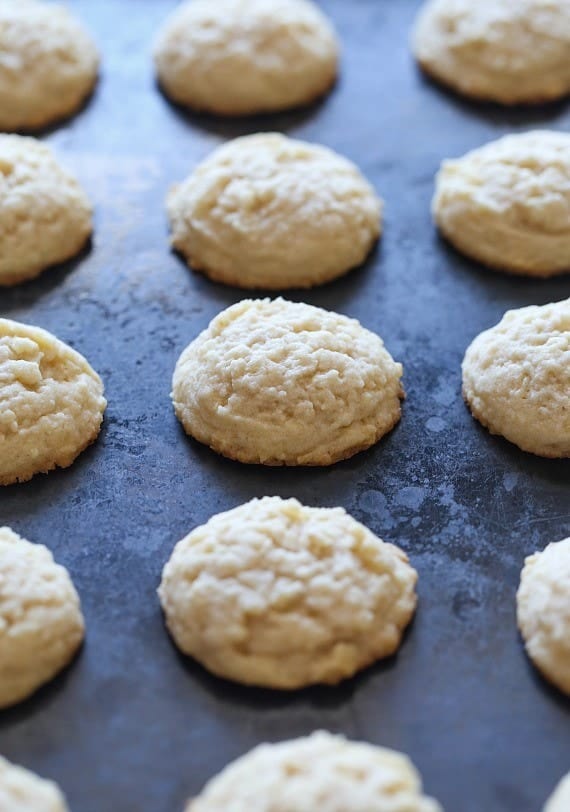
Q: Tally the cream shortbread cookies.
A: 15